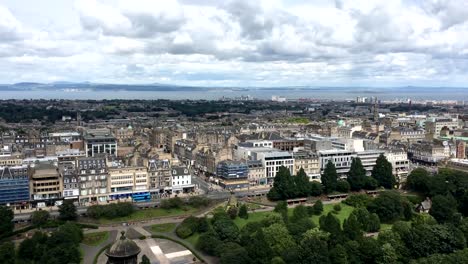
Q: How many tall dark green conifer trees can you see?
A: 5